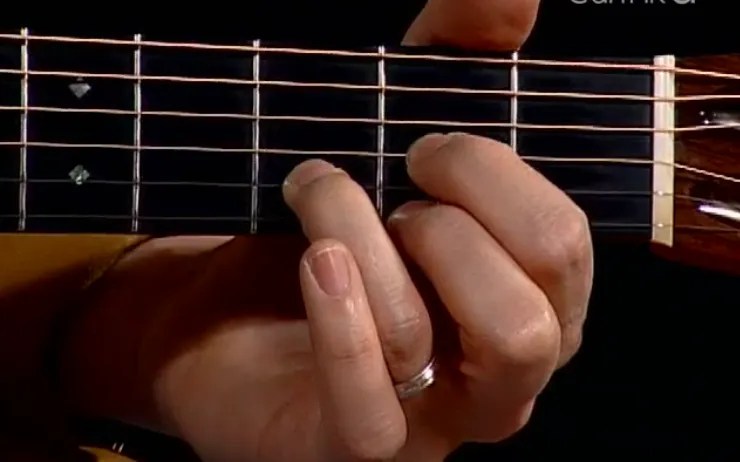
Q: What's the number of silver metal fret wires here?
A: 5